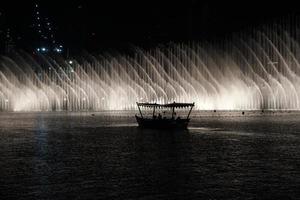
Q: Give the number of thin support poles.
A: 4